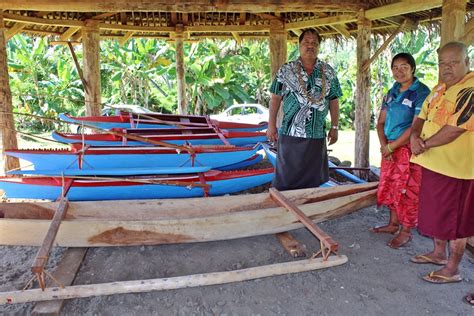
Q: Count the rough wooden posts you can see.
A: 6